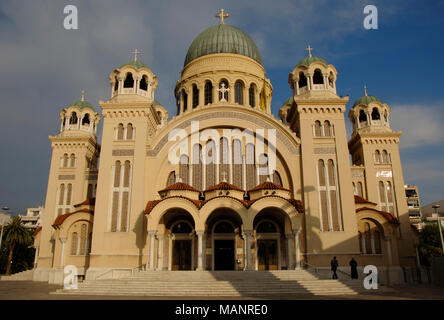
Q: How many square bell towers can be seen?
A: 4